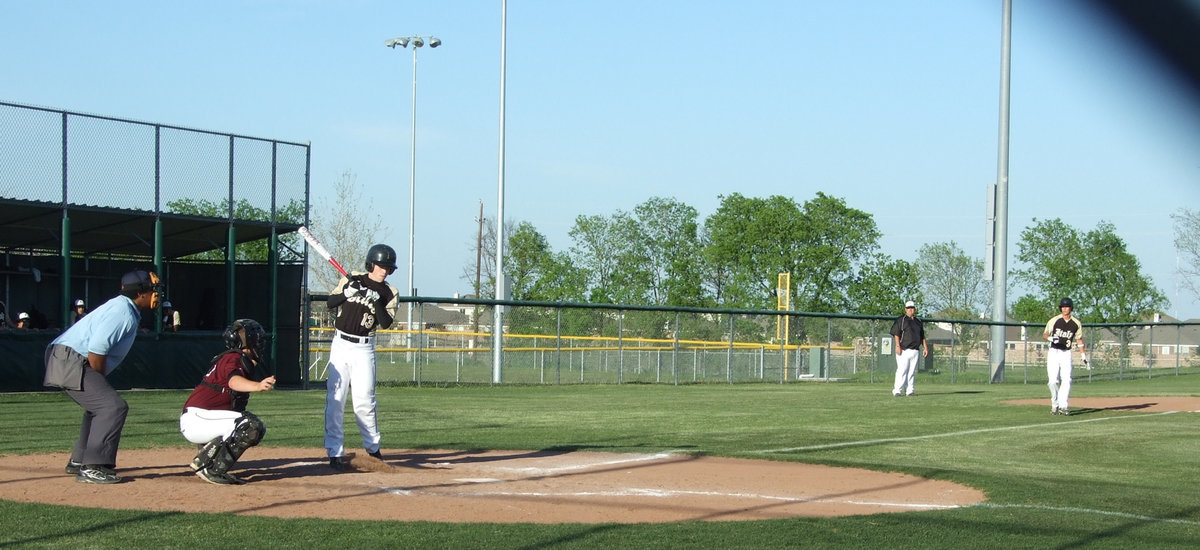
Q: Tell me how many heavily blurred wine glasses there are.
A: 0